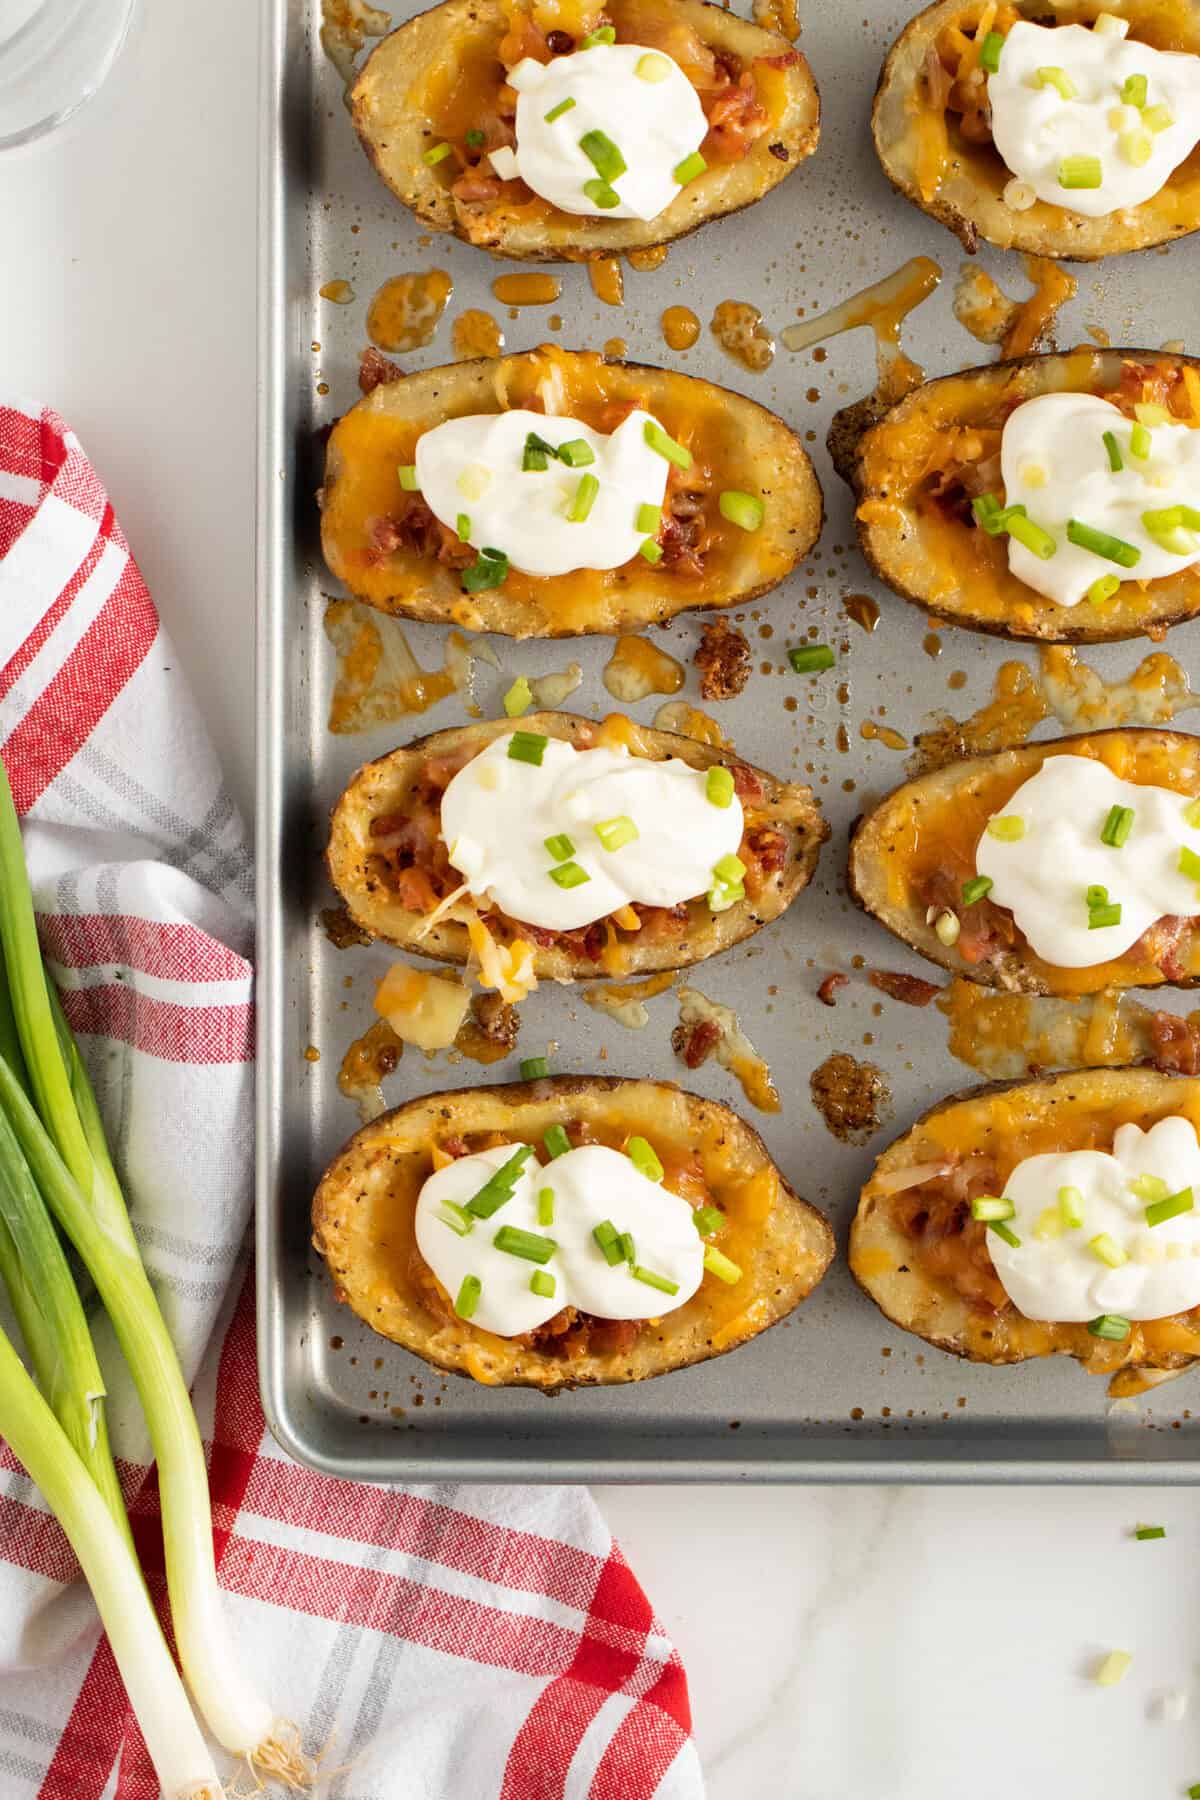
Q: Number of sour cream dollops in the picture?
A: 8